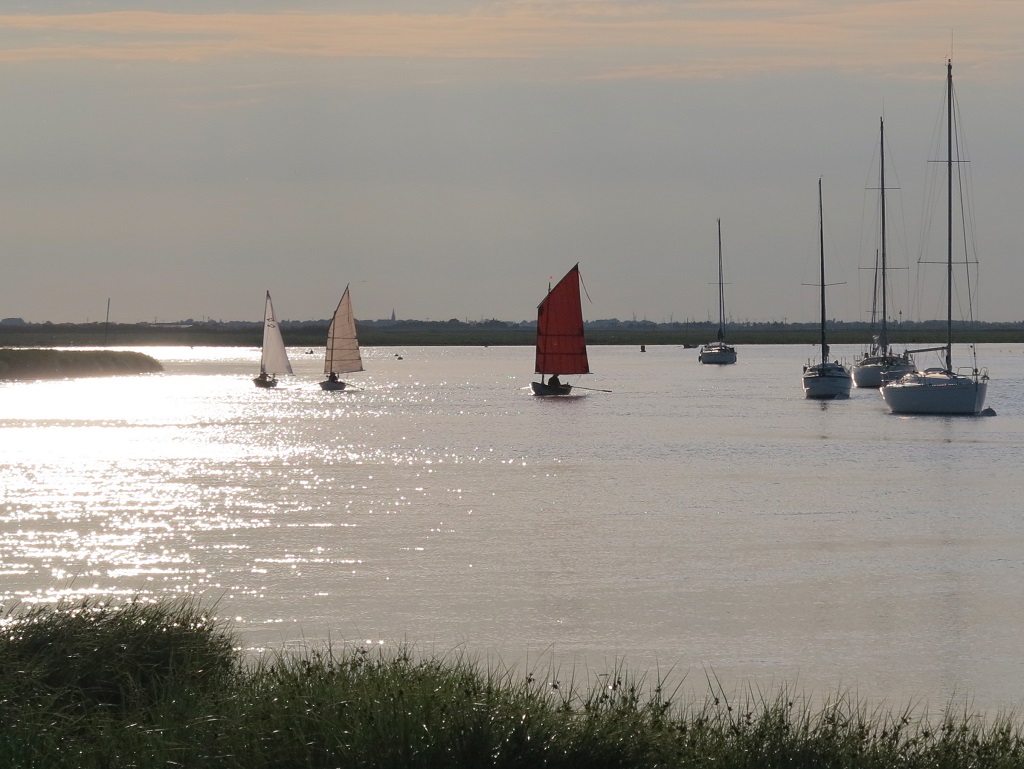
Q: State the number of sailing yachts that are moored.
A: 4